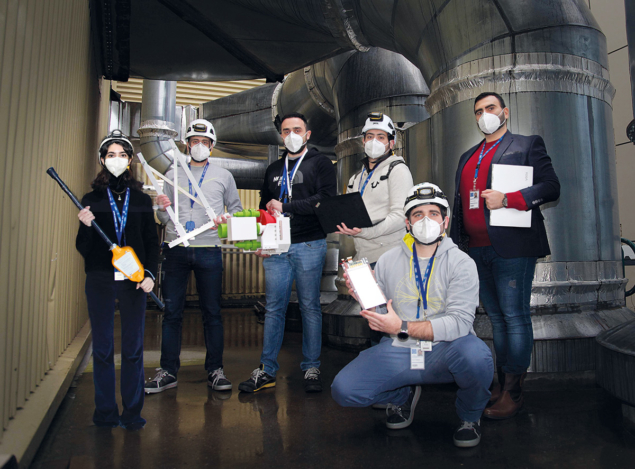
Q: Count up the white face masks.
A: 6